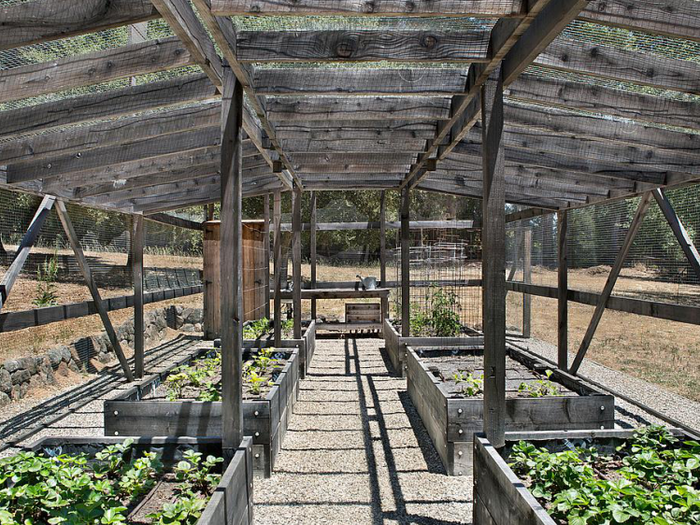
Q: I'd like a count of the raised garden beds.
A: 6